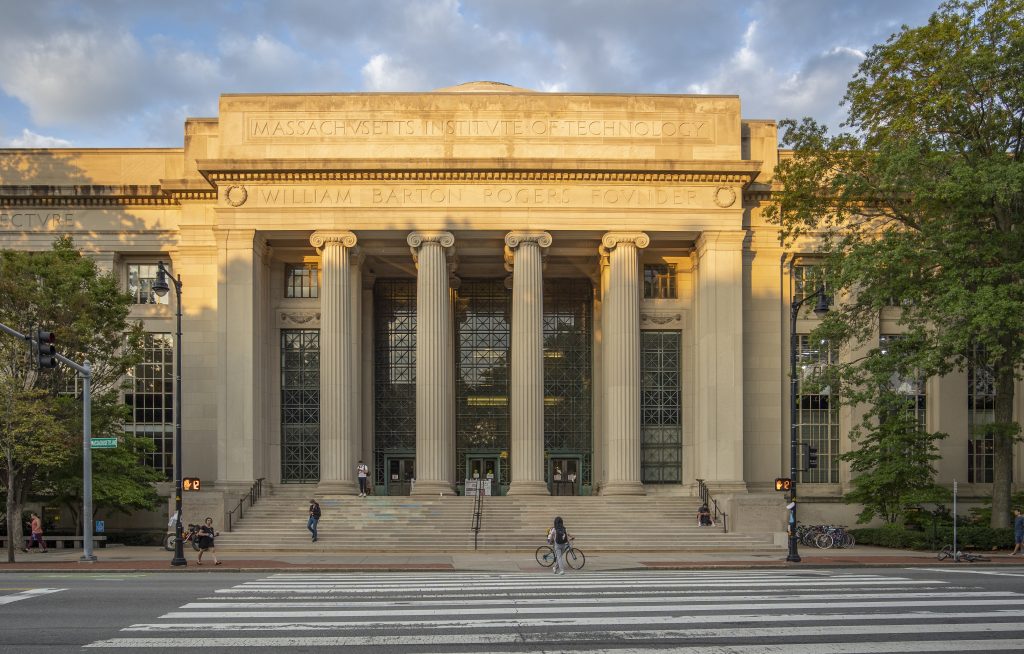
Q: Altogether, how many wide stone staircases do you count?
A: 1